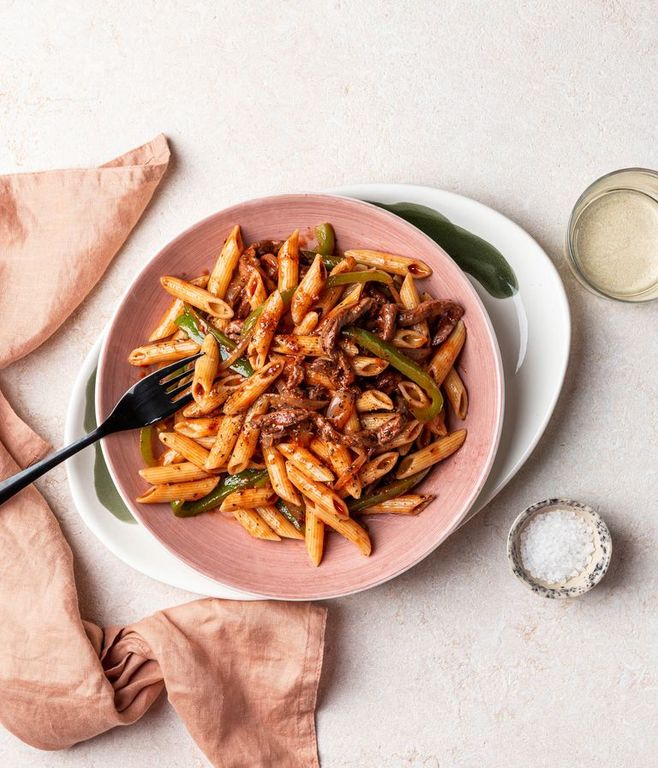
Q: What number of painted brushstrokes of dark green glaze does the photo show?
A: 2